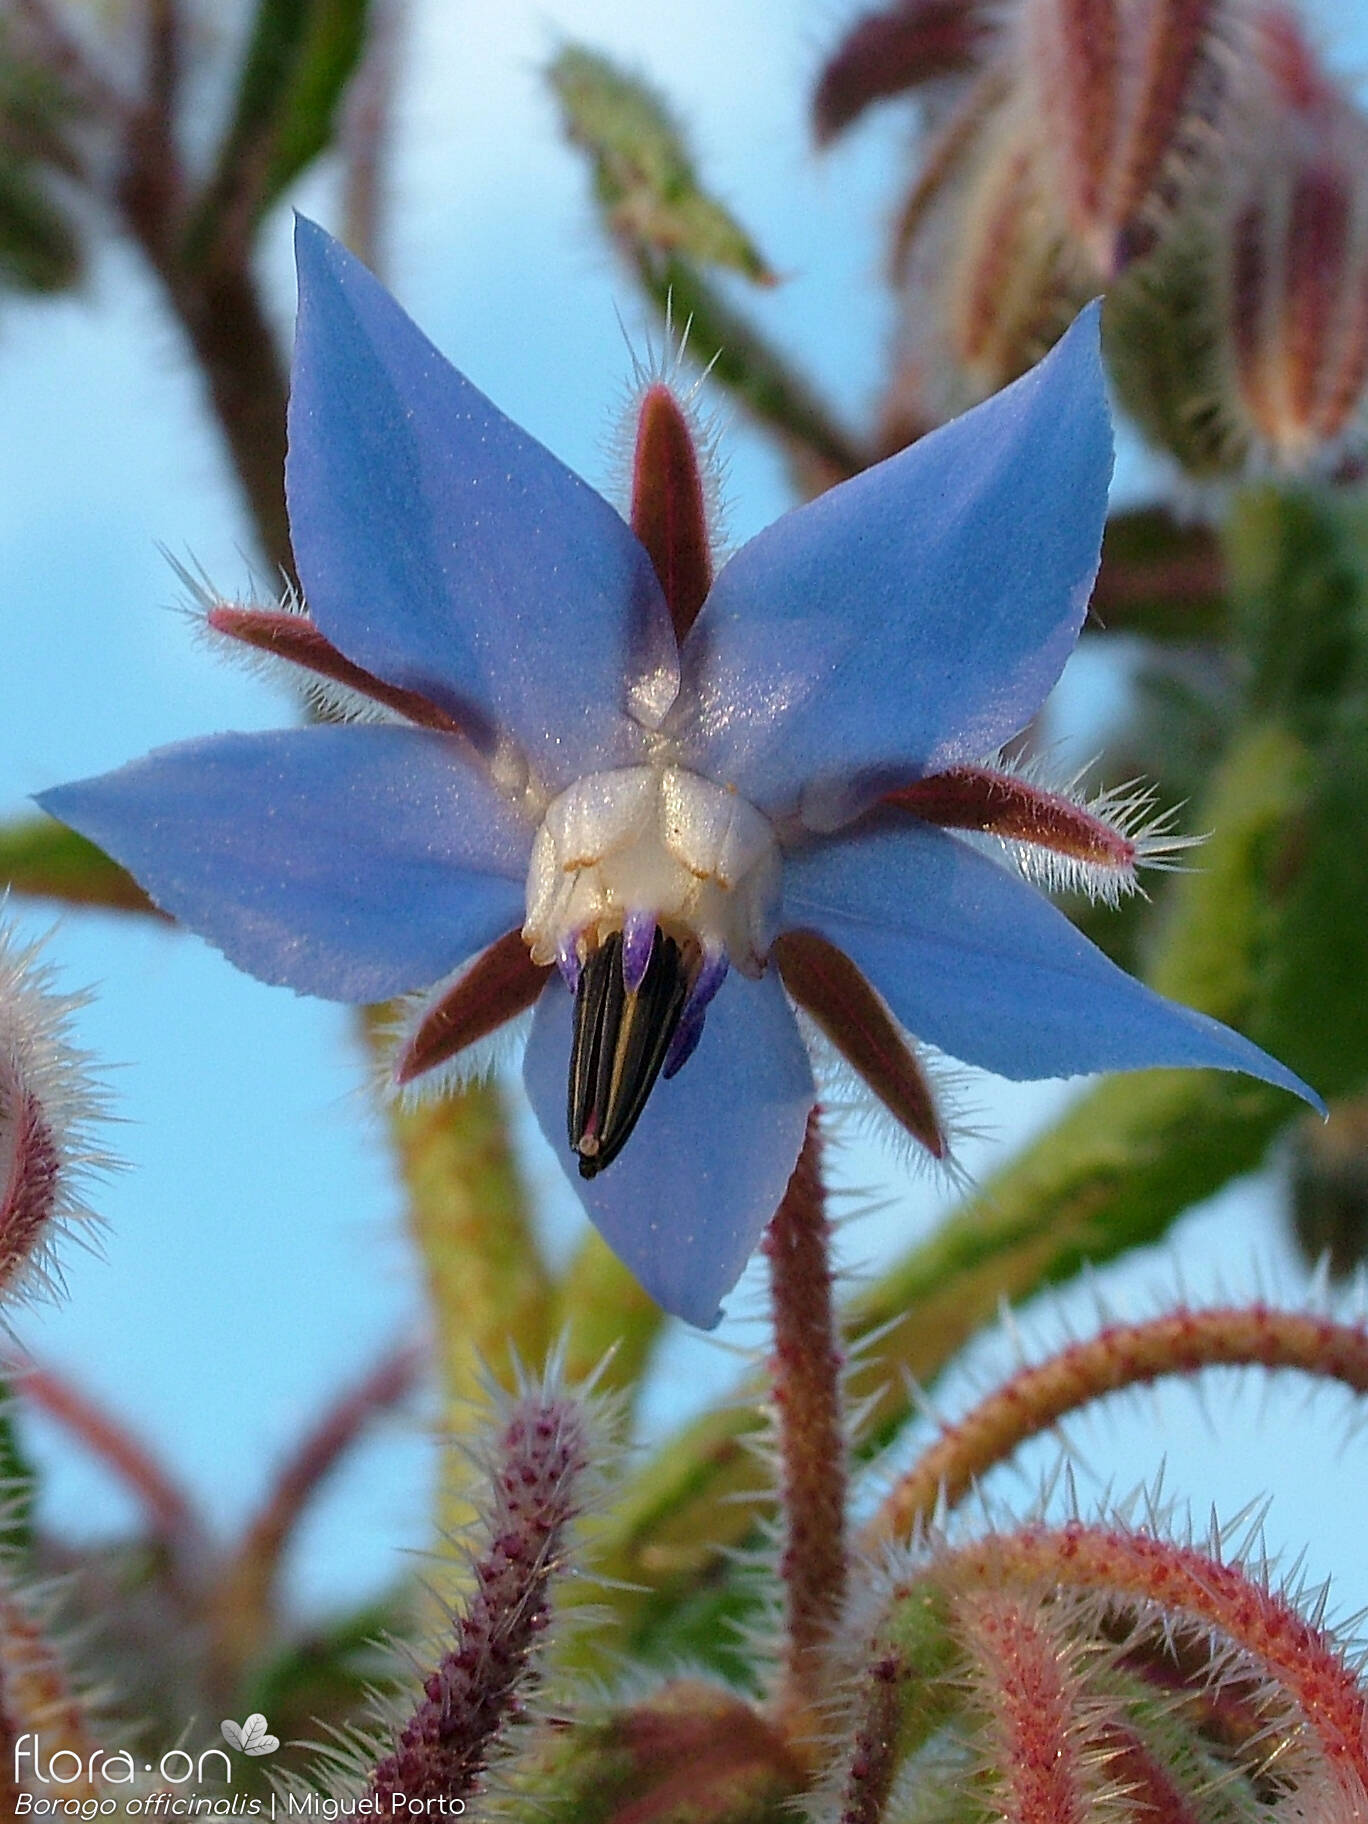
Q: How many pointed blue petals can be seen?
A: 5